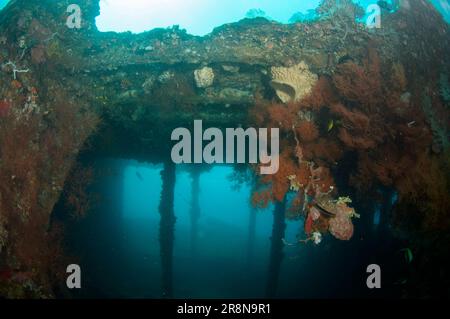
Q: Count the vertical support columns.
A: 4